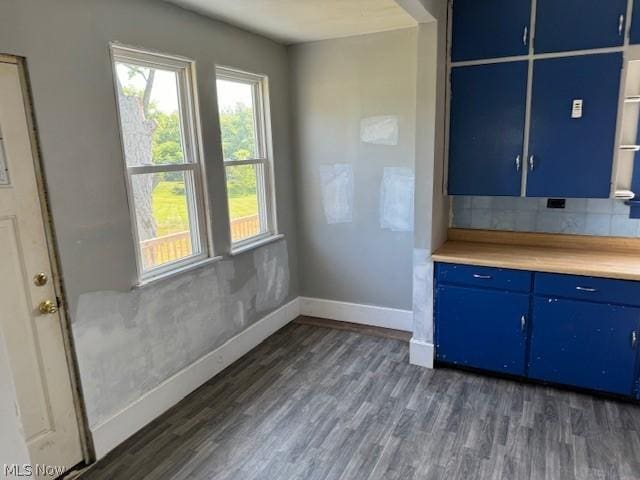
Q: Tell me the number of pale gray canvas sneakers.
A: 0